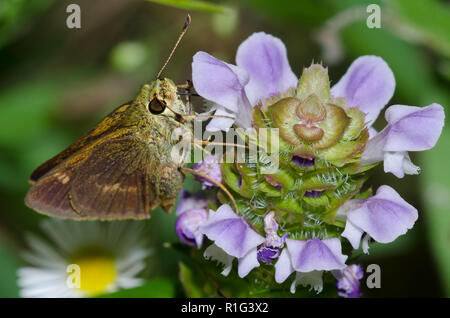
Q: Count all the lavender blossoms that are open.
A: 7